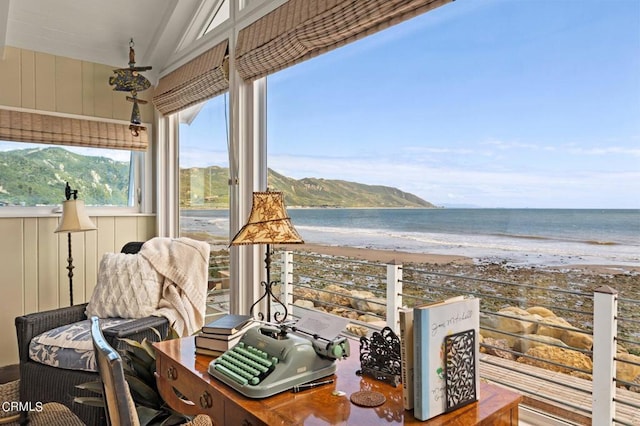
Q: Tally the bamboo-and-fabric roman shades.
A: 3